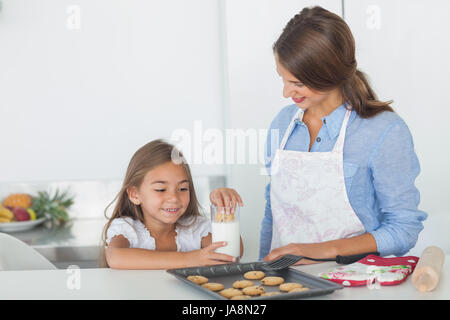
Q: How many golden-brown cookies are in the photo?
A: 12